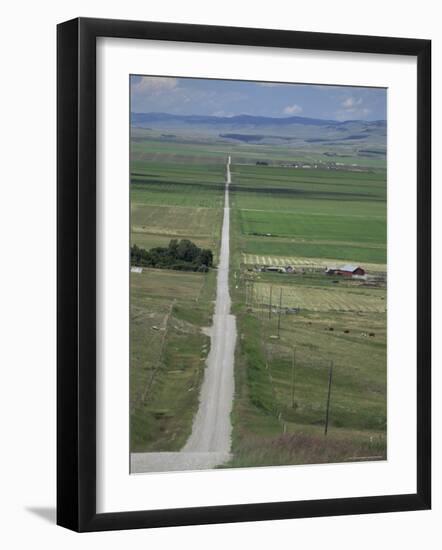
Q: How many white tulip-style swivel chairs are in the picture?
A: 0